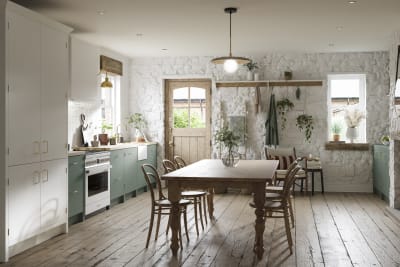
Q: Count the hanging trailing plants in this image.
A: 2